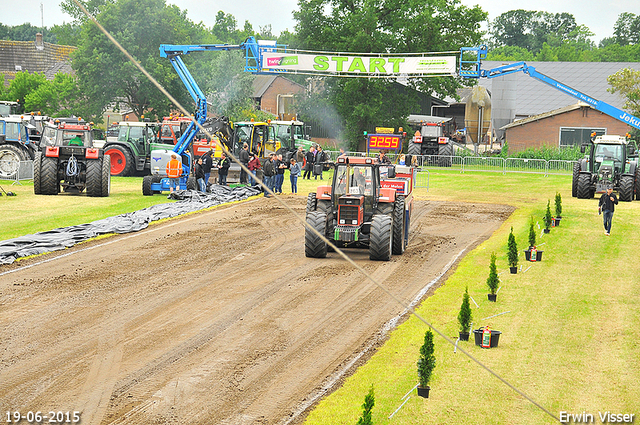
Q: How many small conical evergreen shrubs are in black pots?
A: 8